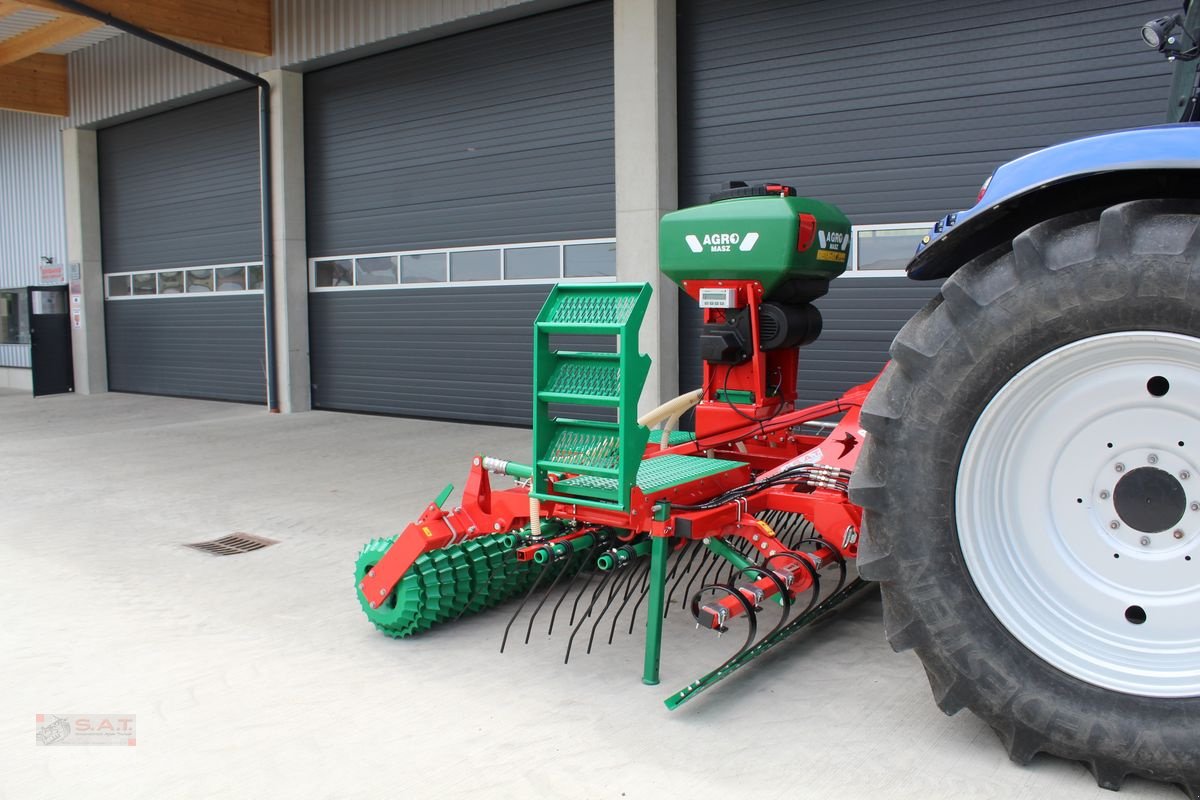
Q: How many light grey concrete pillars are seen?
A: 3